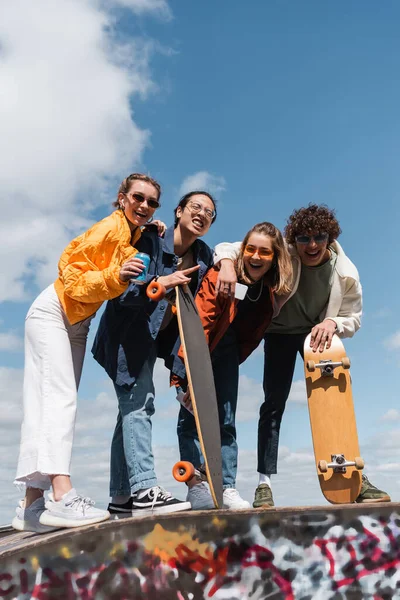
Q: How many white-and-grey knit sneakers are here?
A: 2